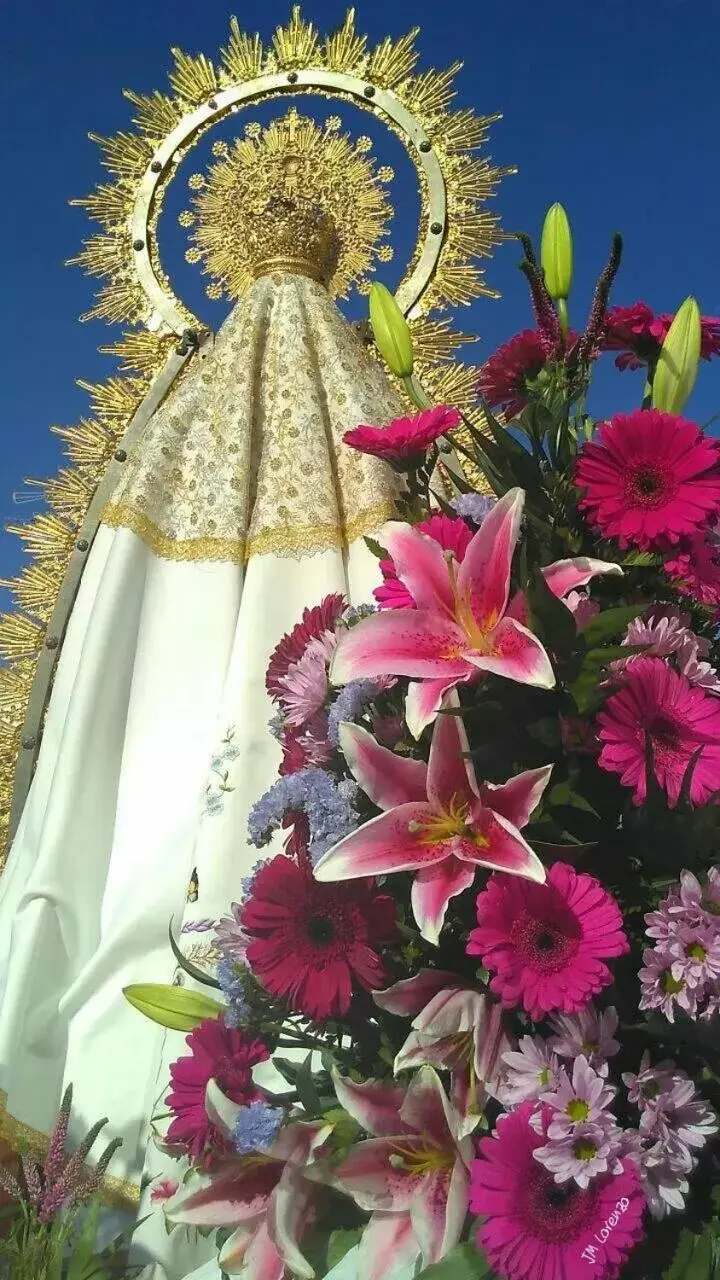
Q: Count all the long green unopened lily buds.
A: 4